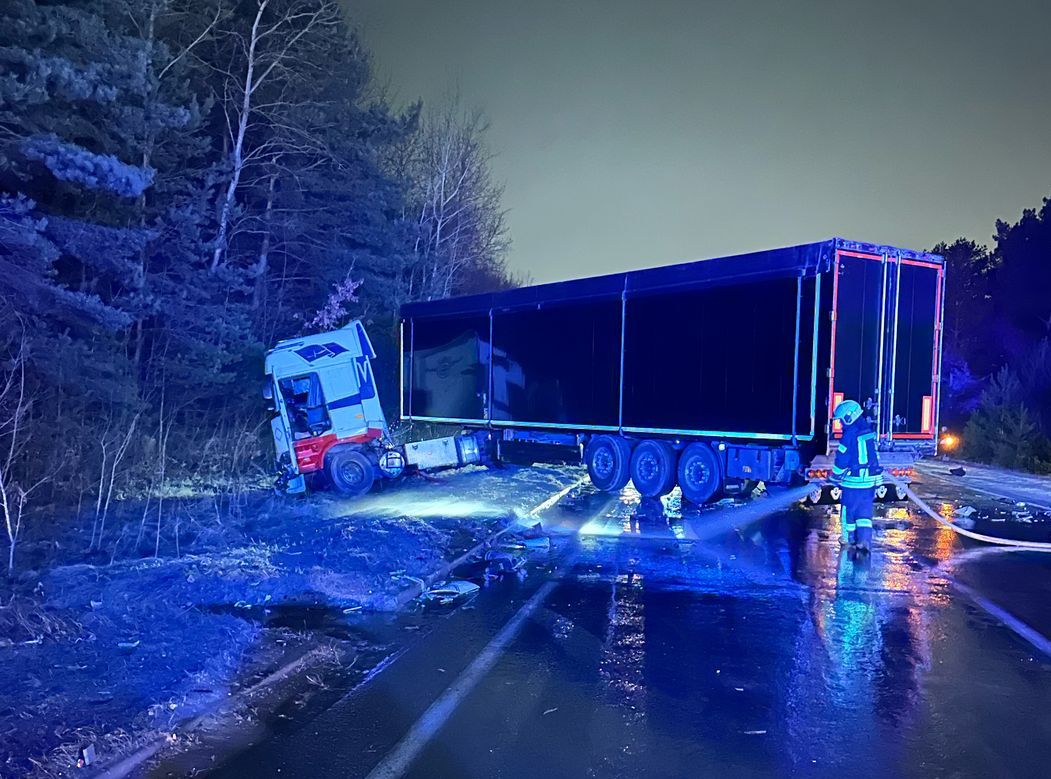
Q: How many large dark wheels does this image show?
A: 4